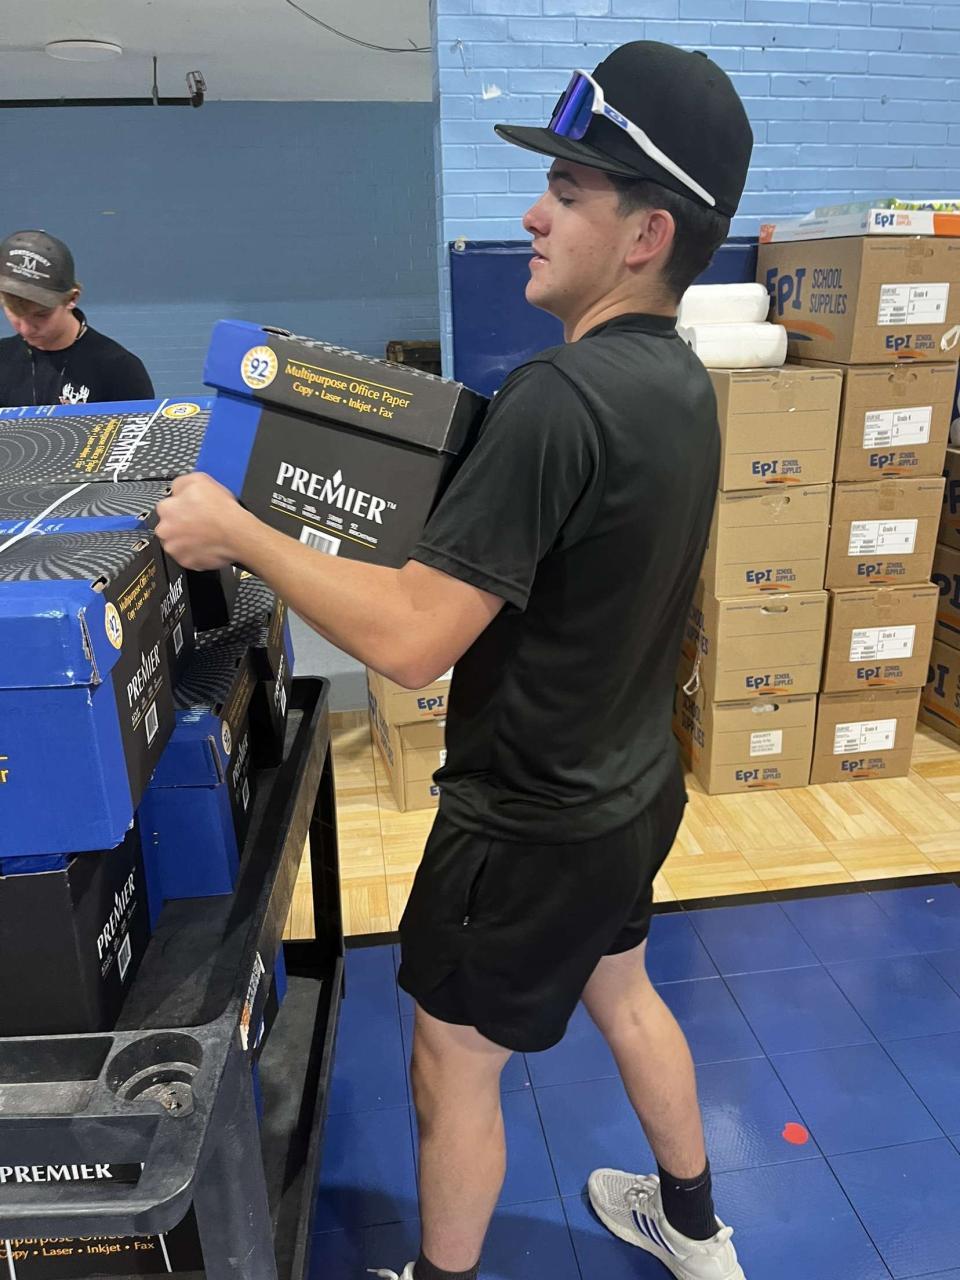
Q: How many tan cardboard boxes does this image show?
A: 14